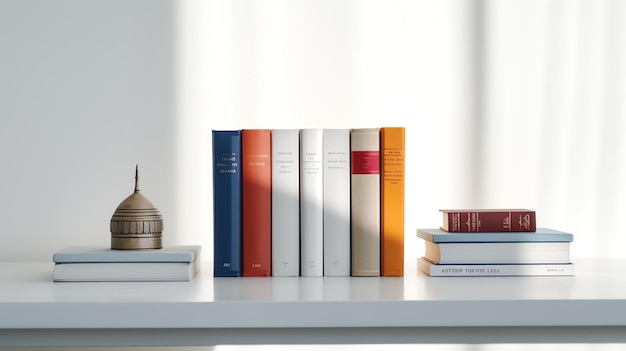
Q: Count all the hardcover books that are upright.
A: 7